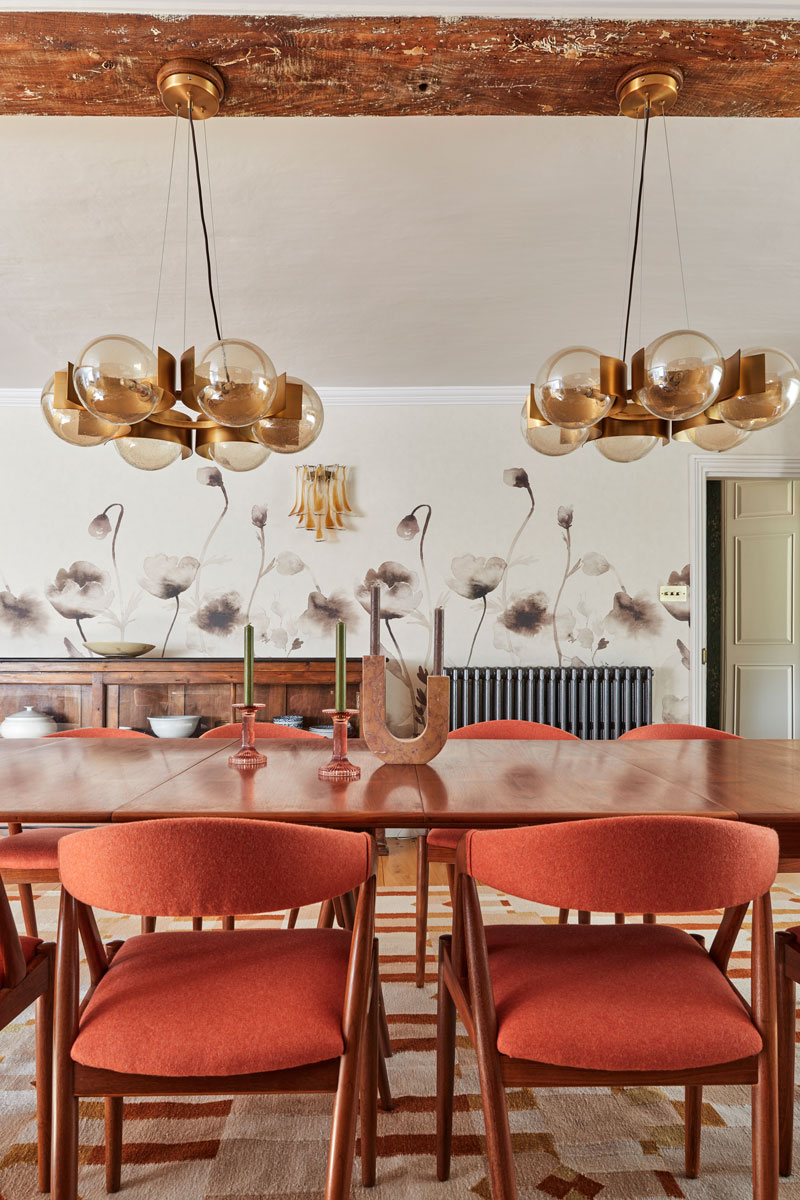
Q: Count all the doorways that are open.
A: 1